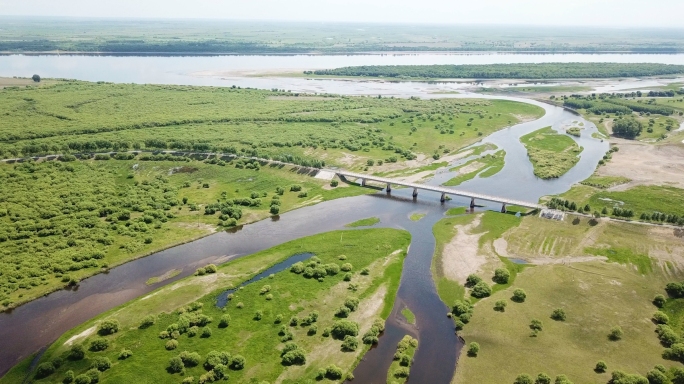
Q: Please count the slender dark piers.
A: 6